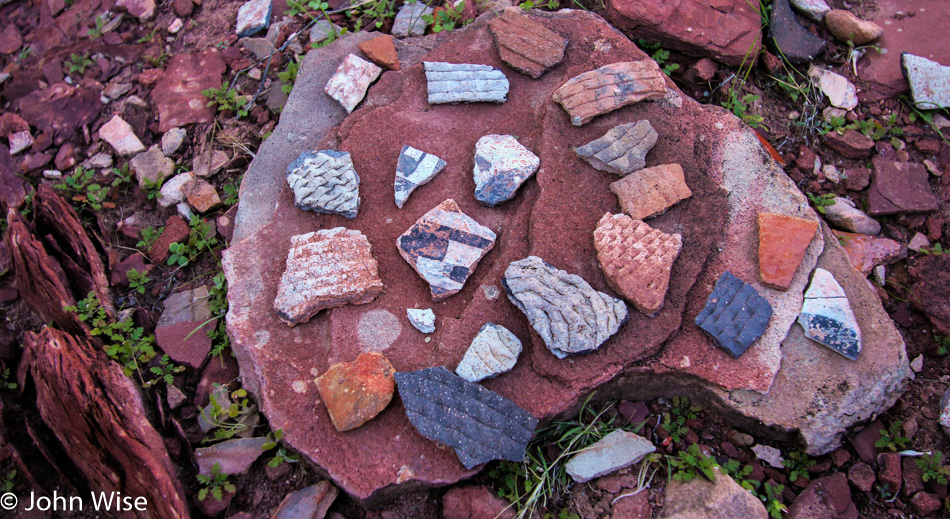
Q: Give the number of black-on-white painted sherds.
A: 4